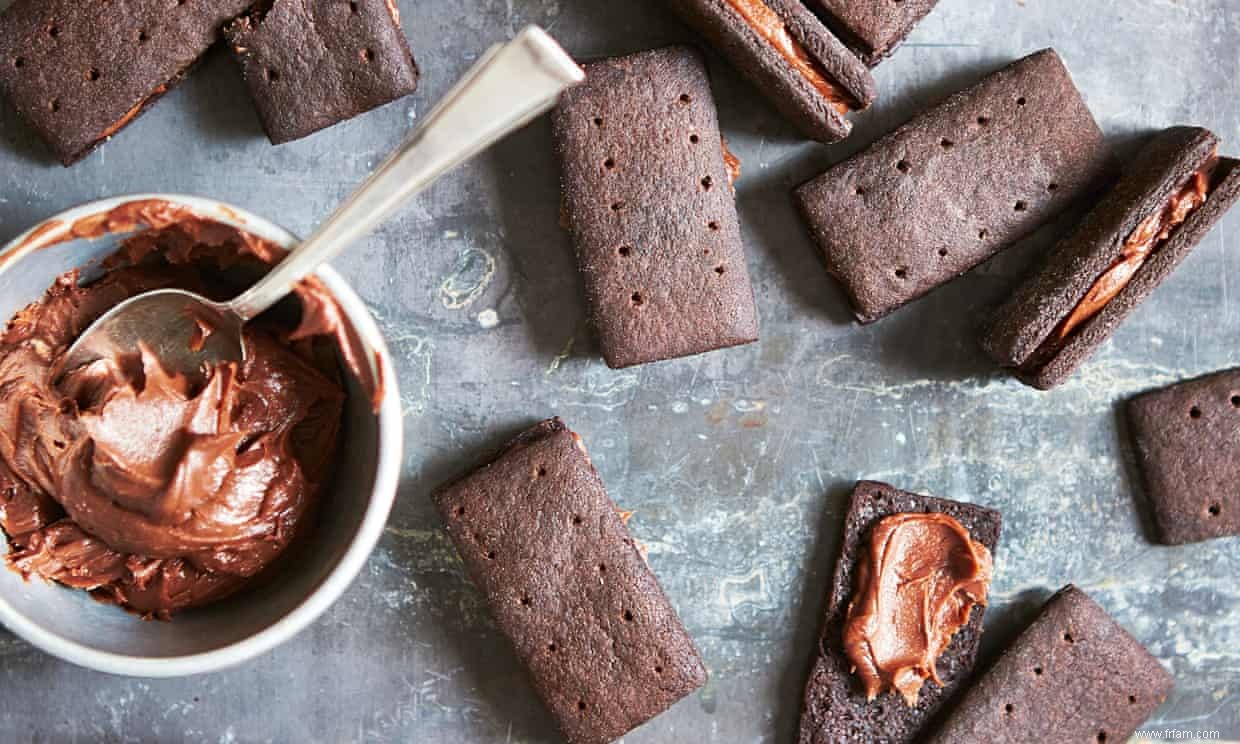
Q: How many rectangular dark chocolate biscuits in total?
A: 11